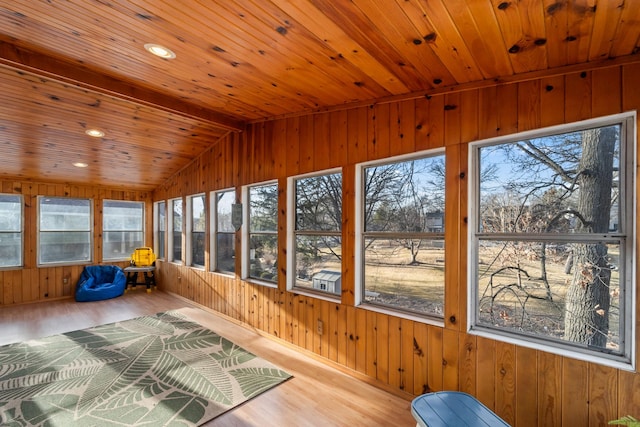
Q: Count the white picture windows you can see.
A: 11